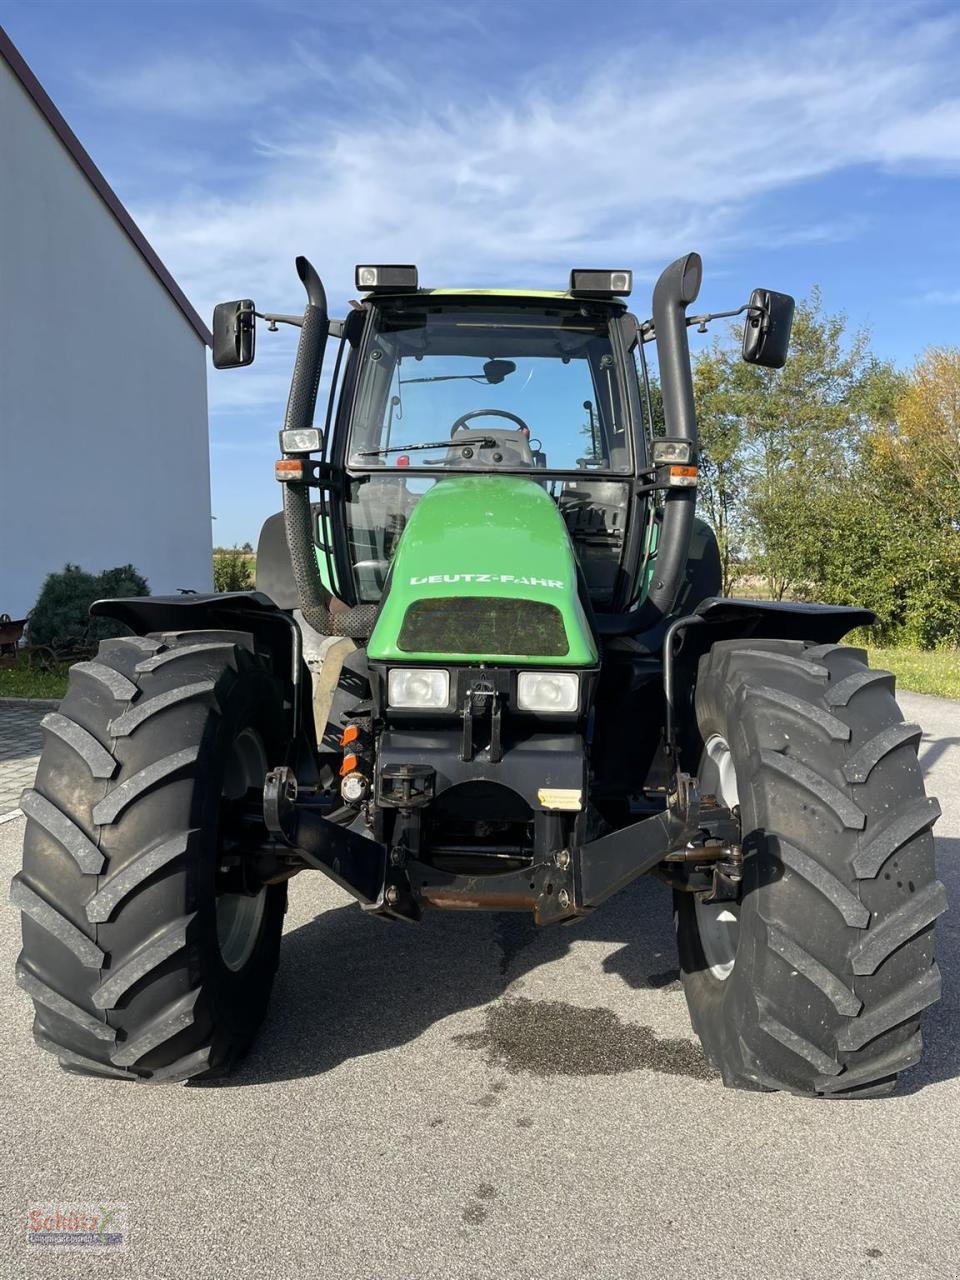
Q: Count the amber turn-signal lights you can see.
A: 2